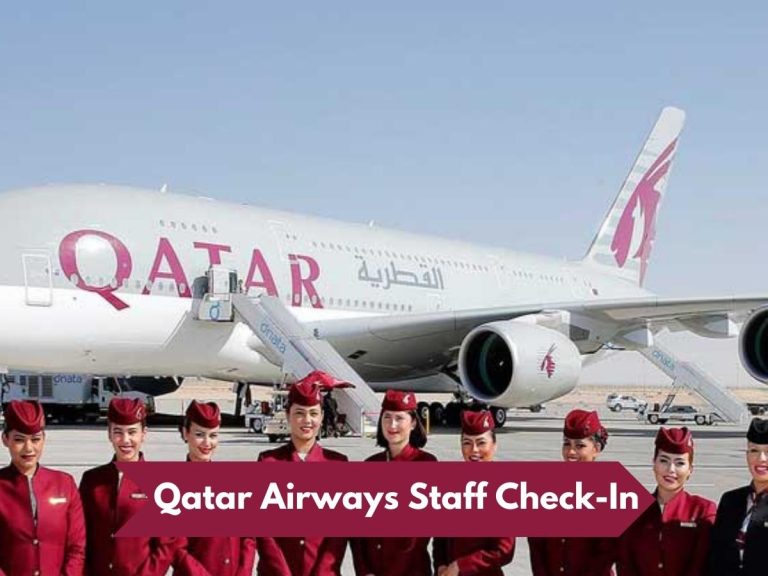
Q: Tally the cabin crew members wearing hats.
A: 9